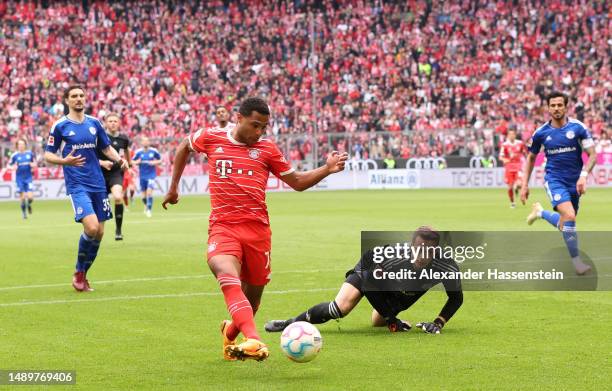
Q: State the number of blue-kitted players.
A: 4